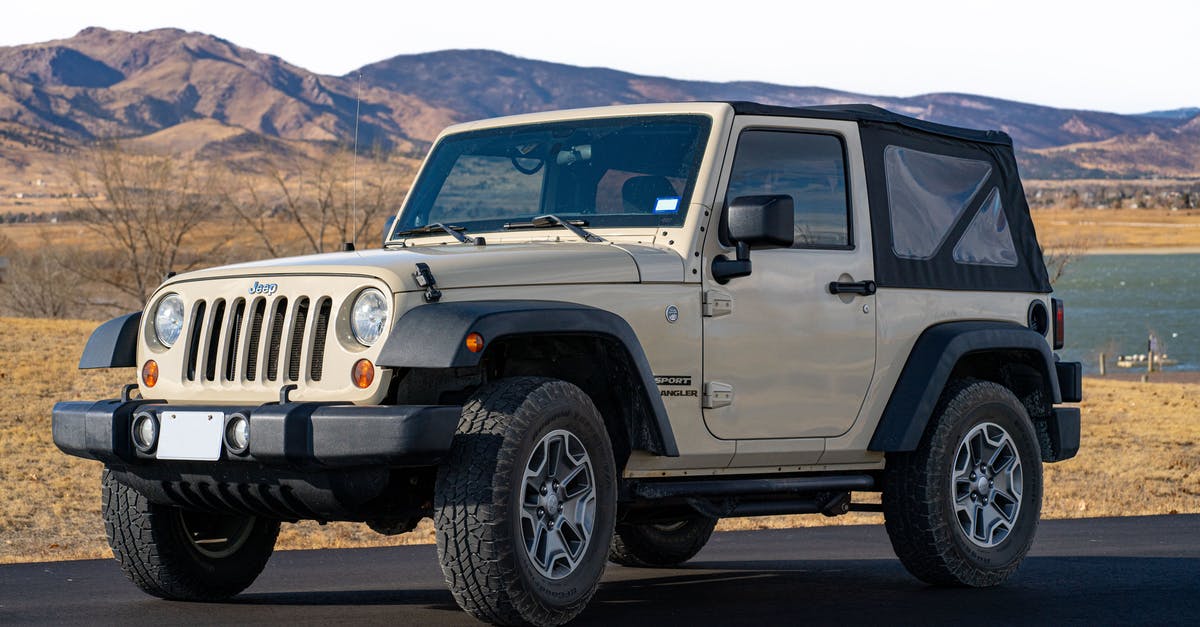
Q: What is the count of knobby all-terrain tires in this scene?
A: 4